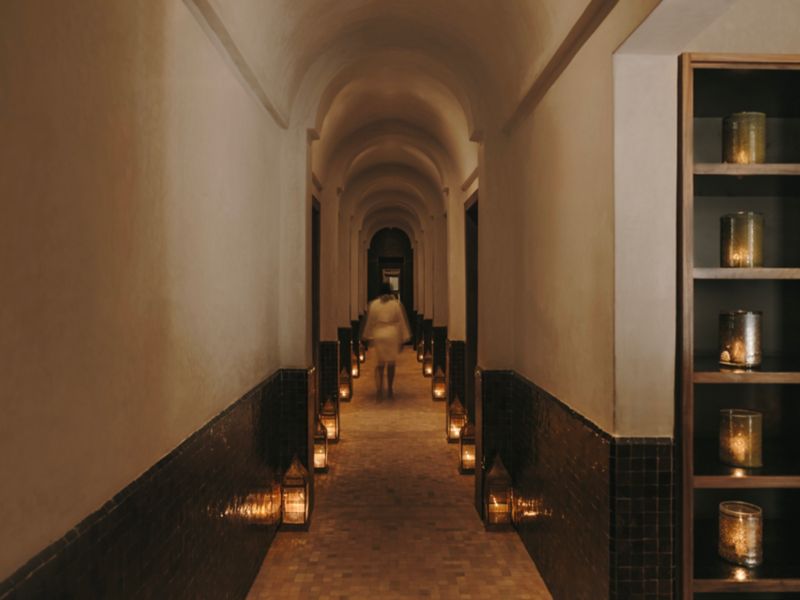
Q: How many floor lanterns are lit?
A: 12